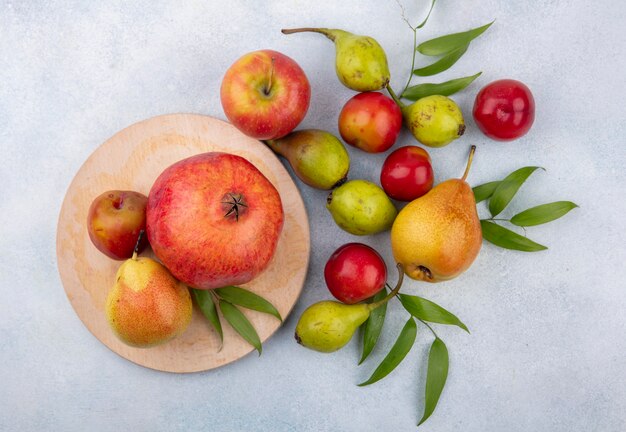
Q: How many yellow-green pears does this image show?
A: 5